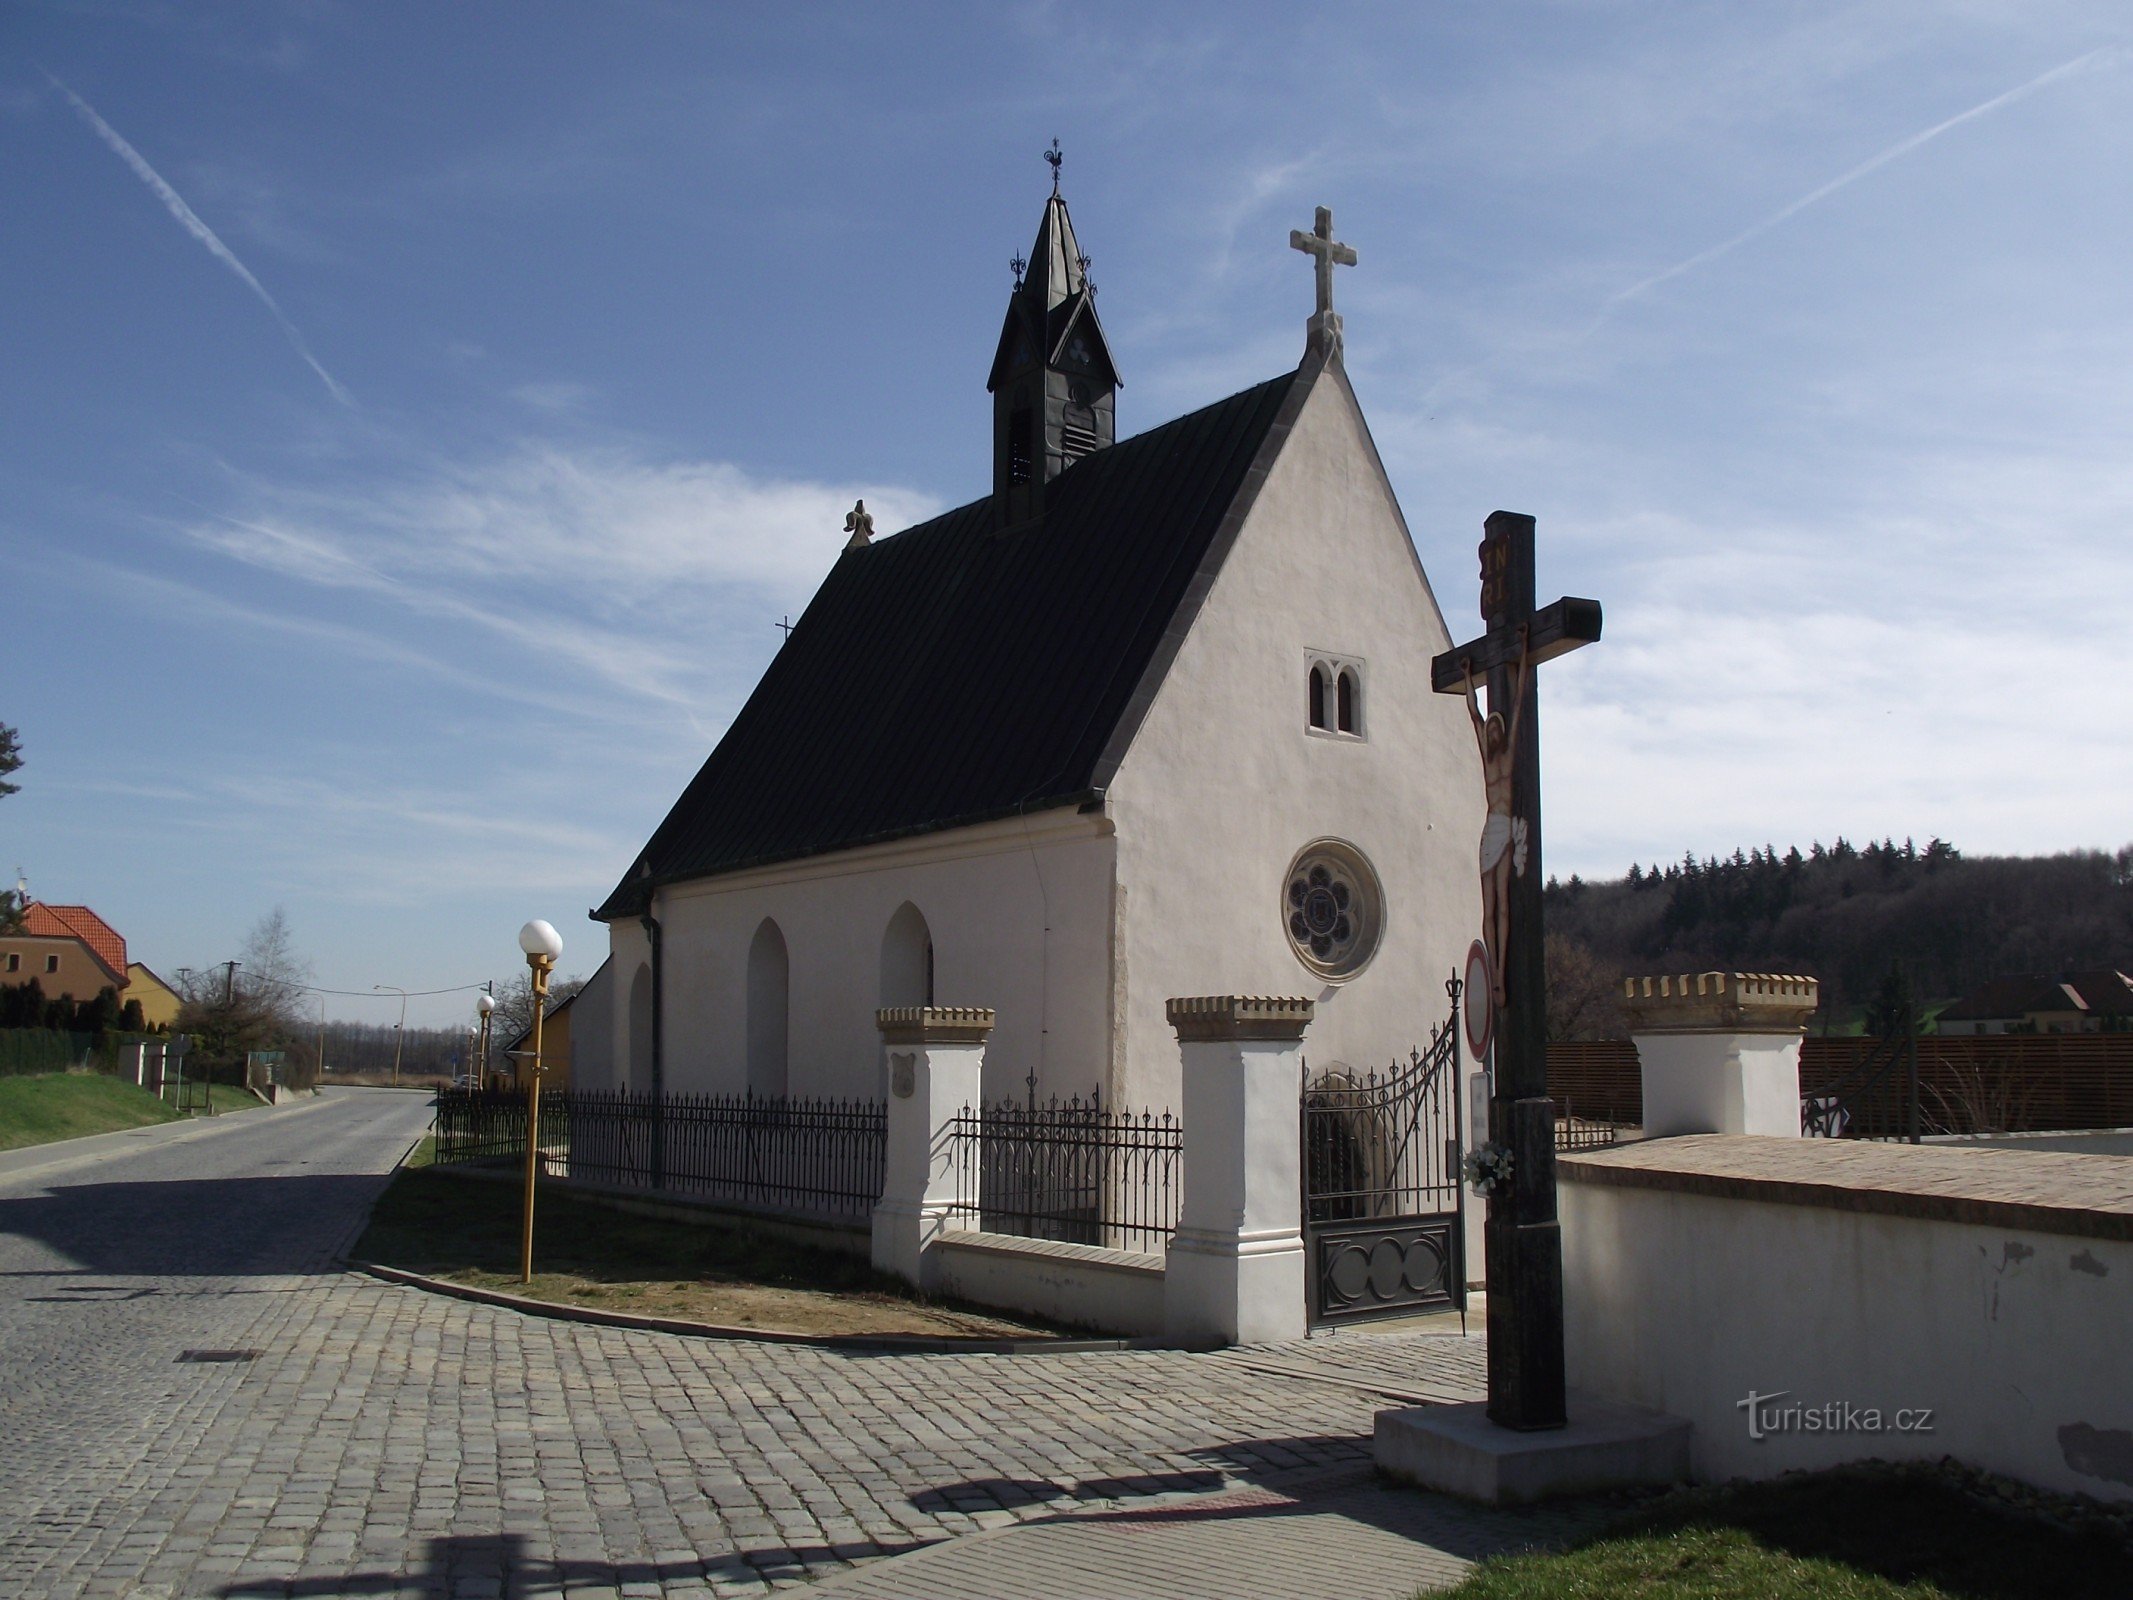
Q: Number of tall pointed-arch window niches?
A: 3